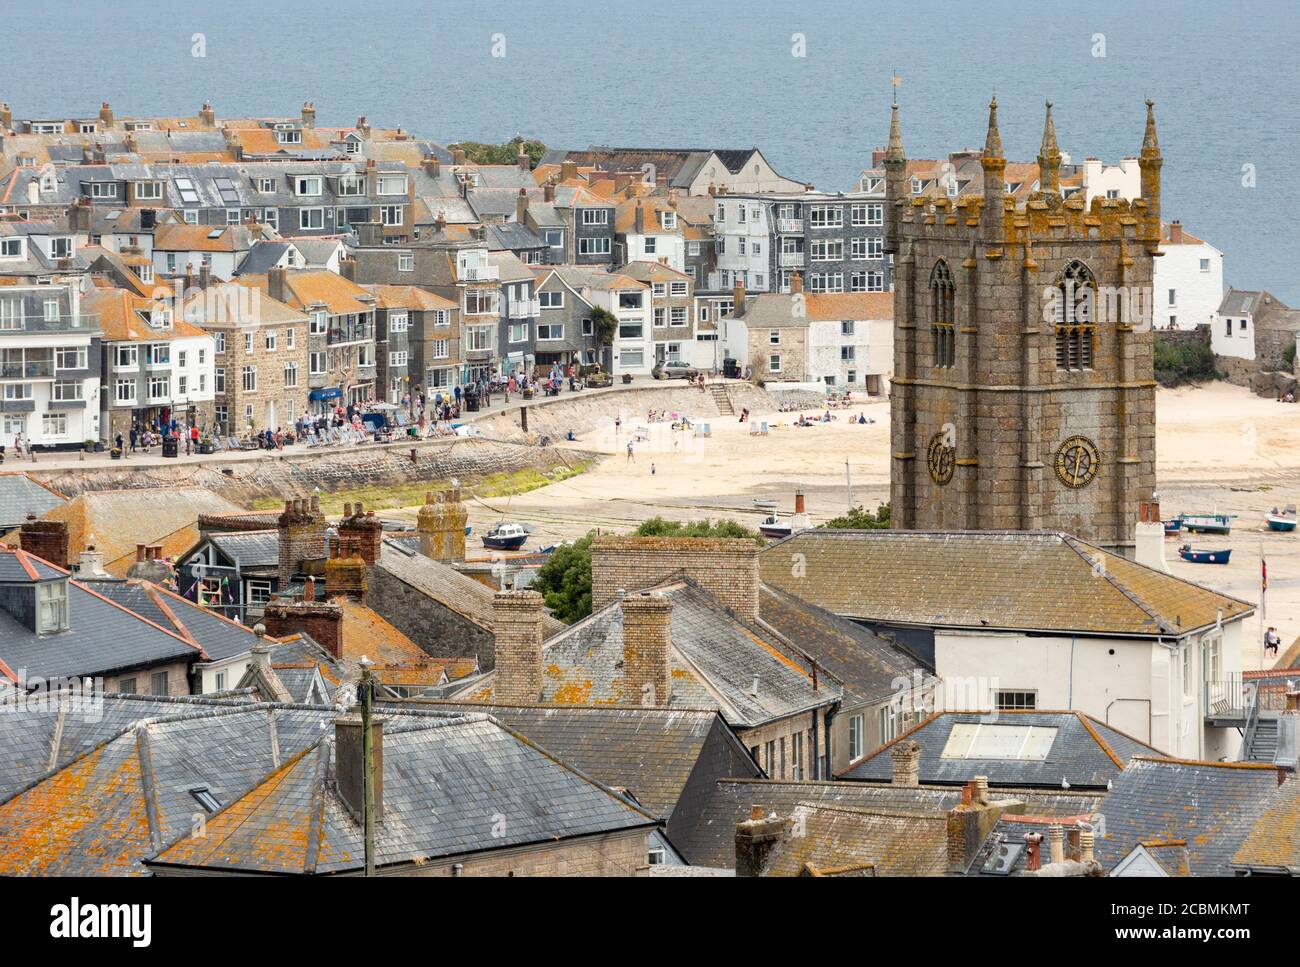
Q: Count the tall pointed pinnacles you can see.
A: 4